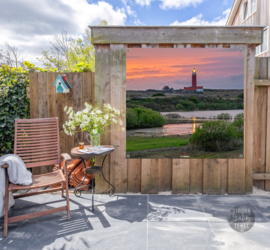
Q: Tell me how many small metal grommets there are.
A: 4